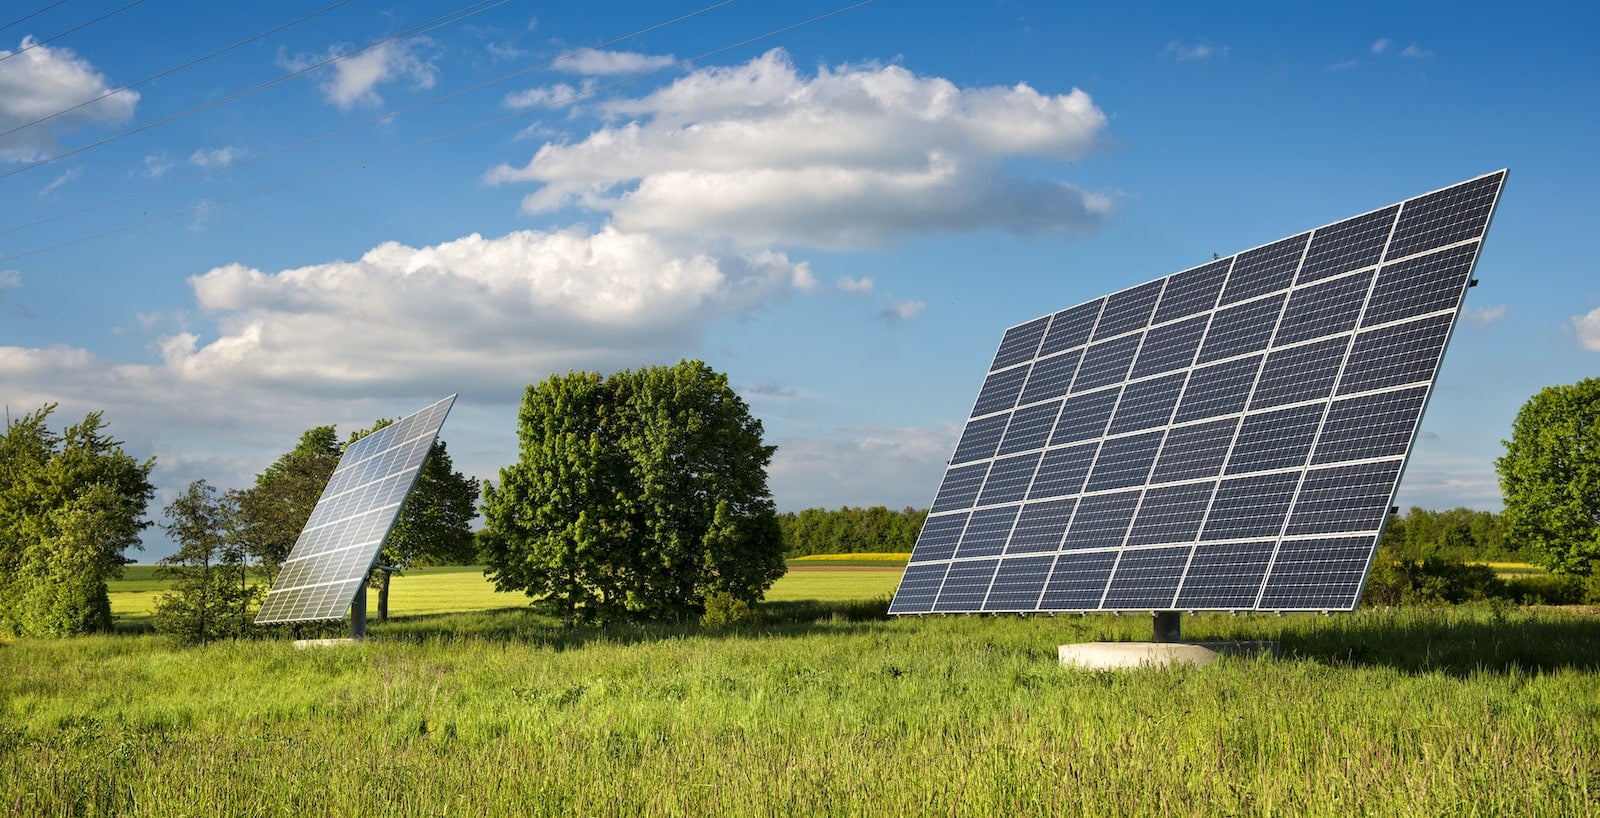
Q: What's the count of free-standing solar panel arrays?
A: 2